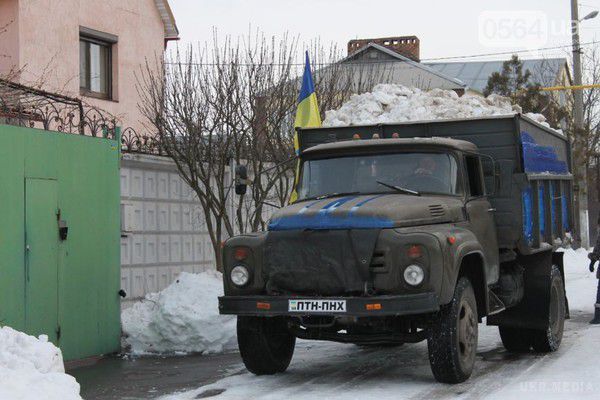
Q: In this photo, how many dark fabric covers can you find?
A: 1